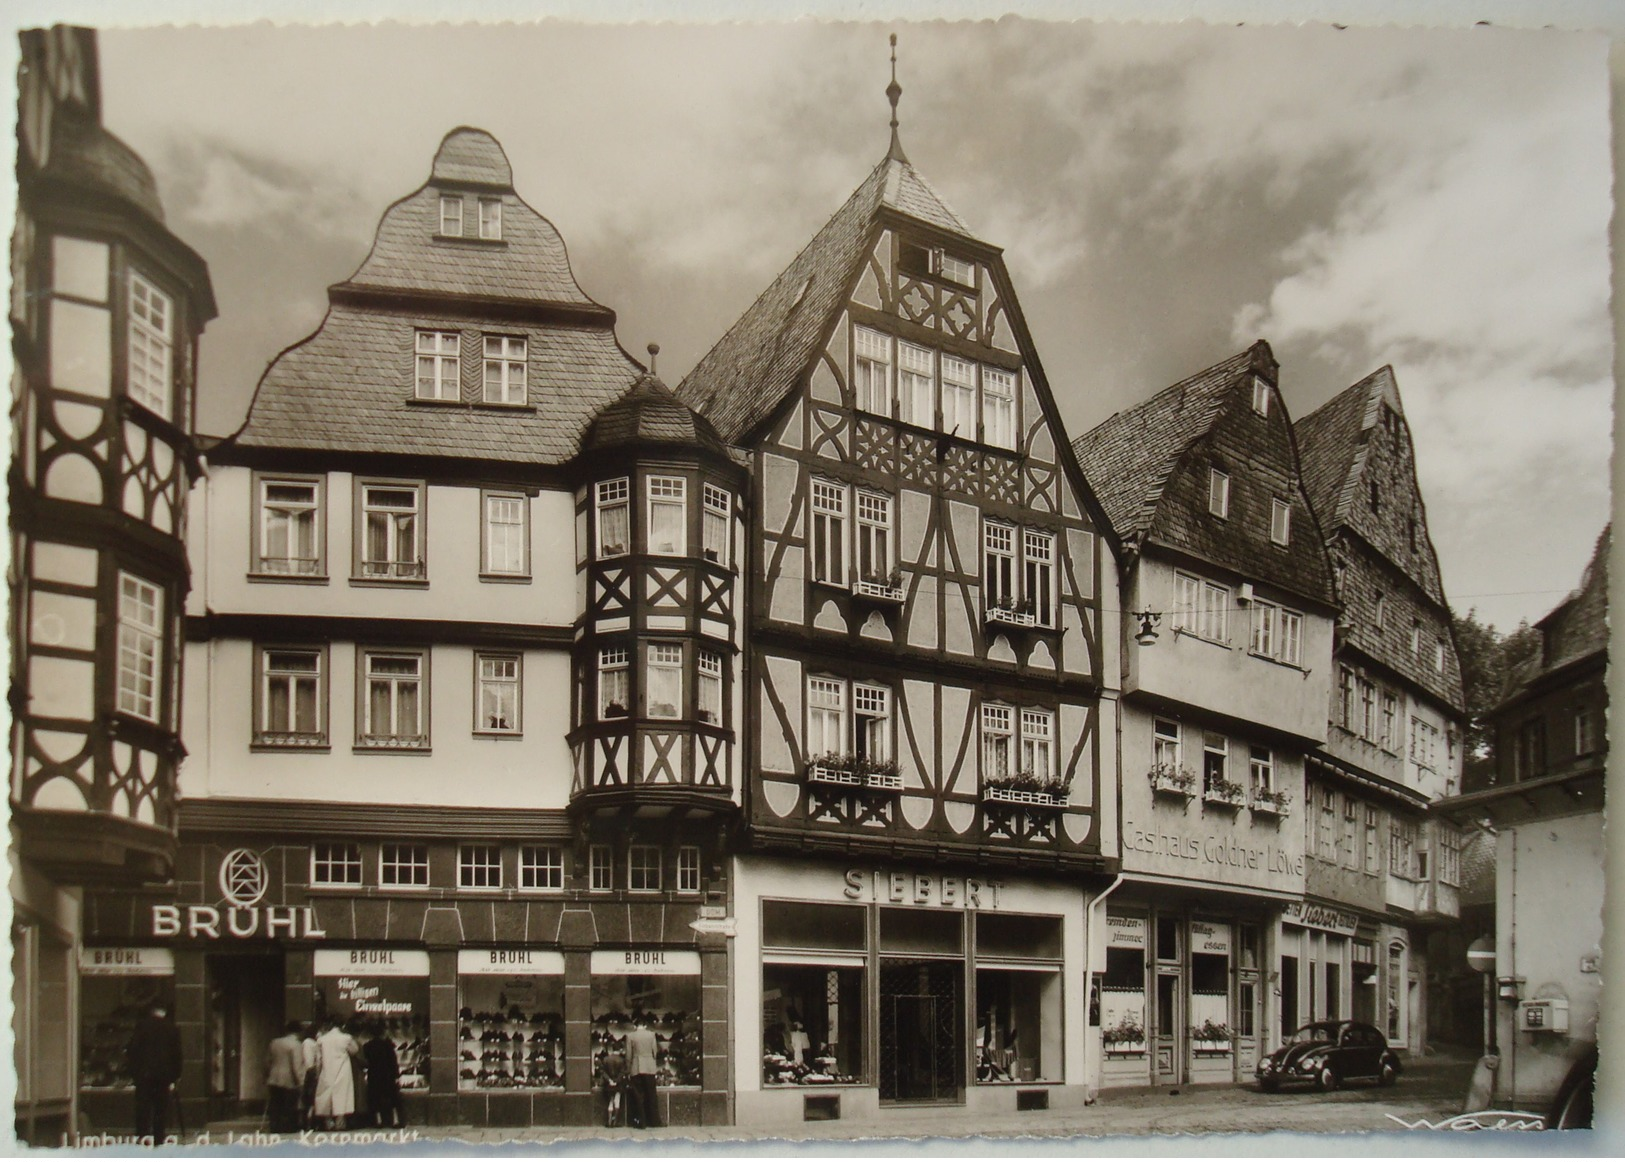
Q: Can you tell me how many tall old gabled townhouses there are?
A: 4